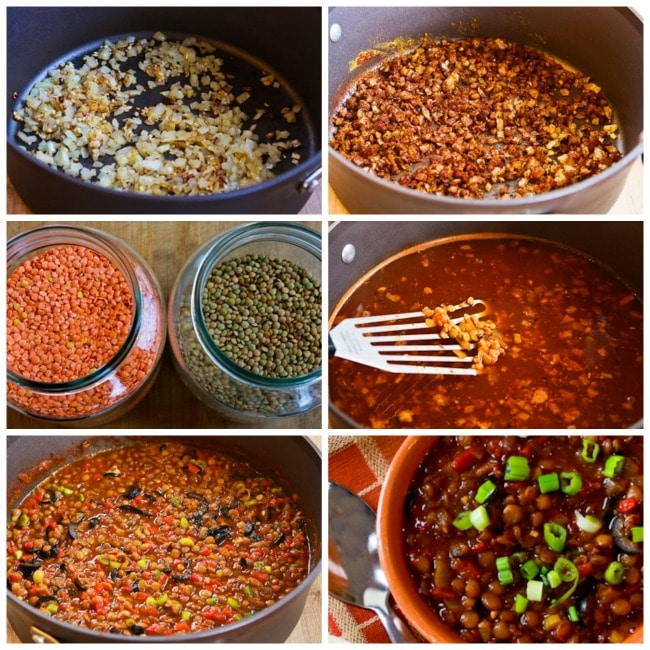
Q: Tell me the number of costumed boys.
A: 0